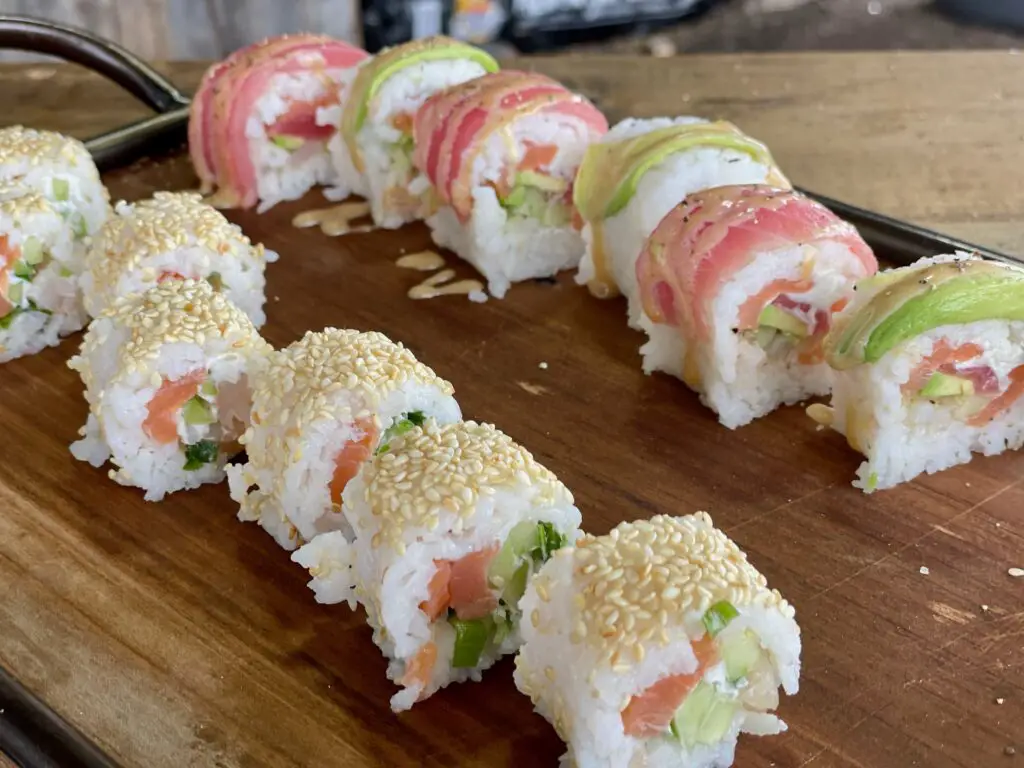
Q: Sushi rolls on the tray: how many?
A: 13